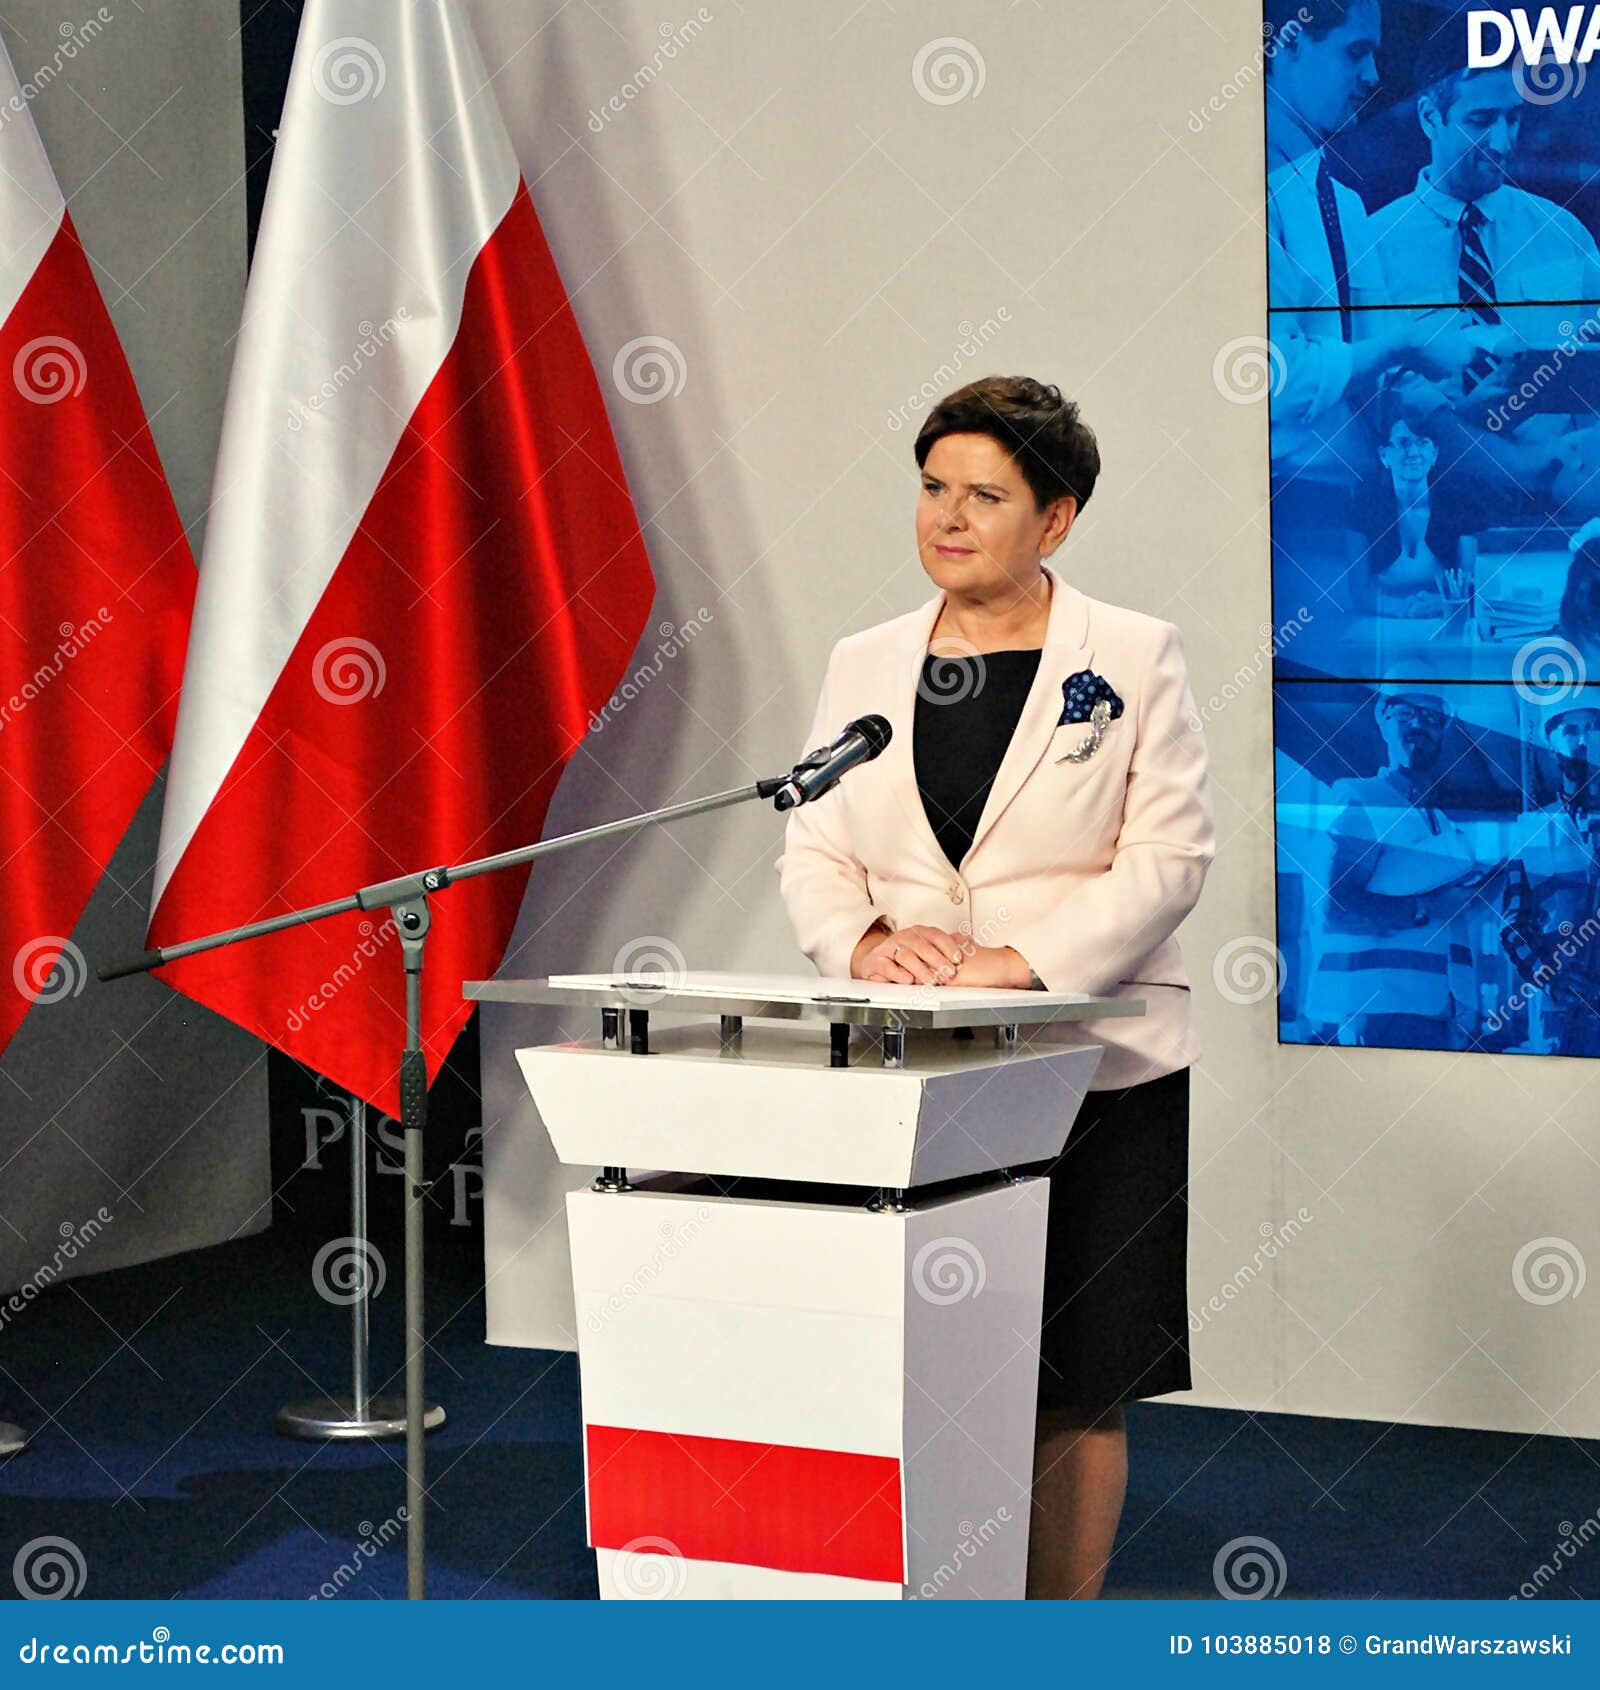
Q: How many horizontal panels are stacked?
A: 3